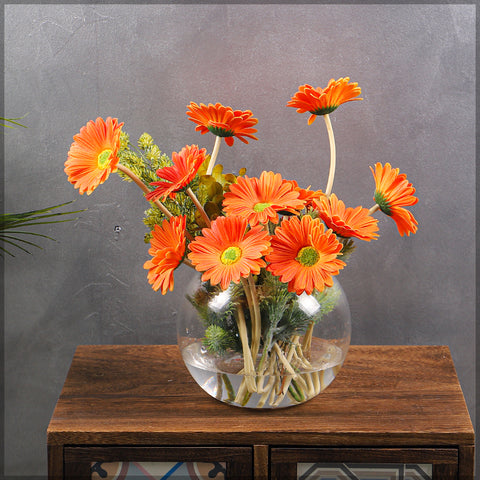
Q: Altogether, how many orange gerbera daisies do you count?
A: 11